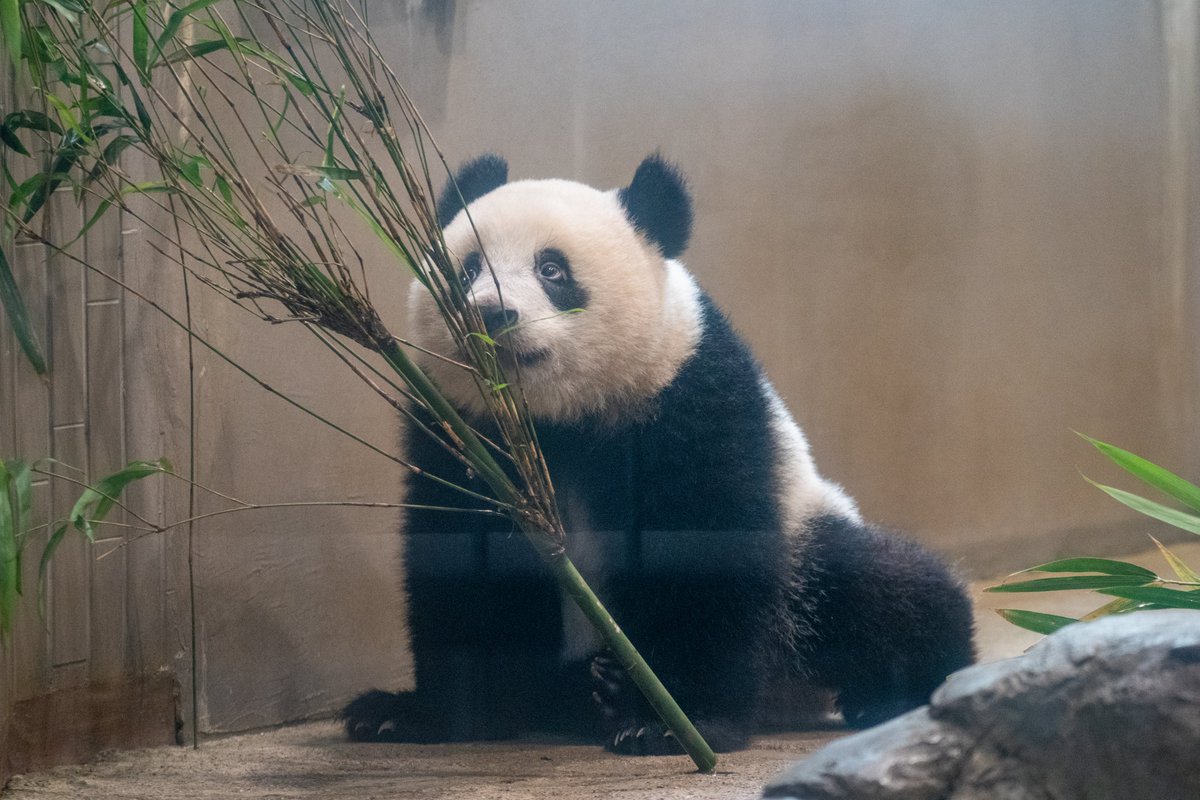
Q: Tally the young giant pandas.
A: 1